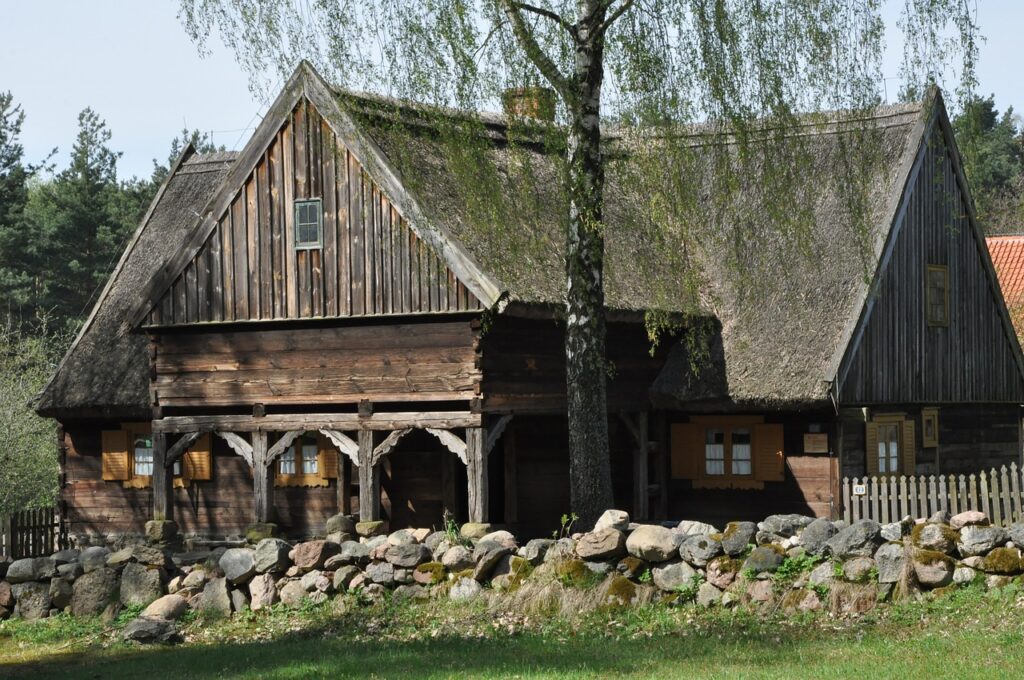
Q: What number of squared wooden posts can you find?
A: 4